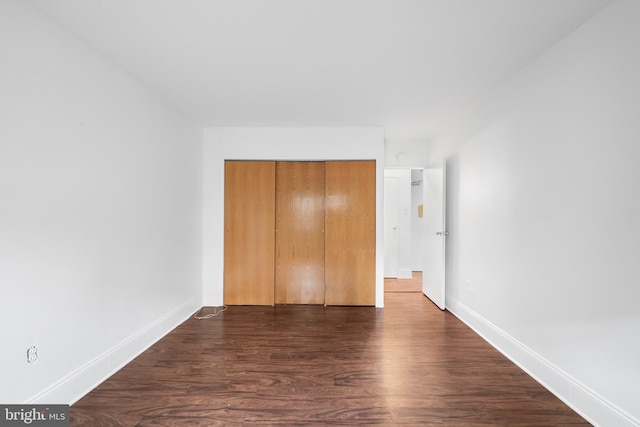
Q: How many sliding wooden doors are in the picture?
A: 3